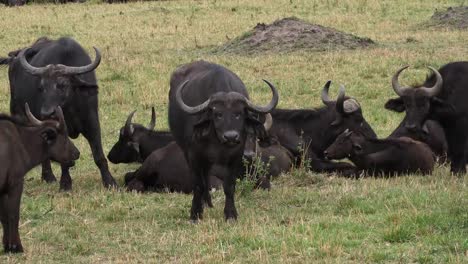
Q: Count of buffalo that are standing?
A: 4